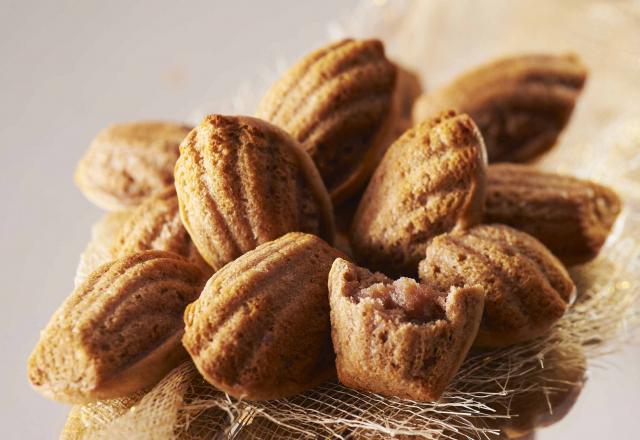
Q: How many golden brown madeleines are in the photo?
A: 11